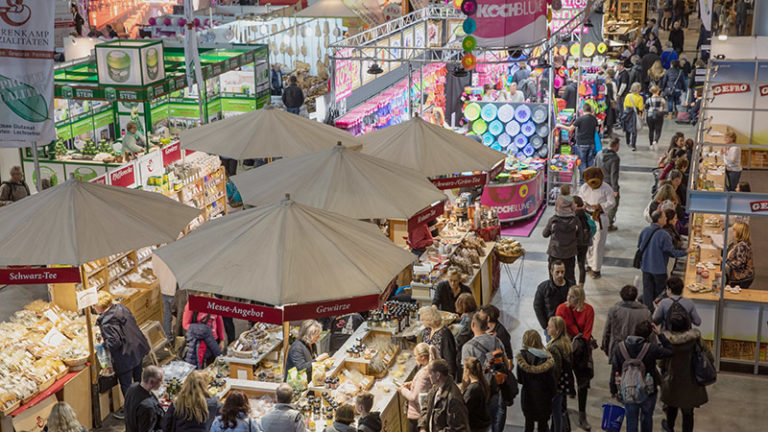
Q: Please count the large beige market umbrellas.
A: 5